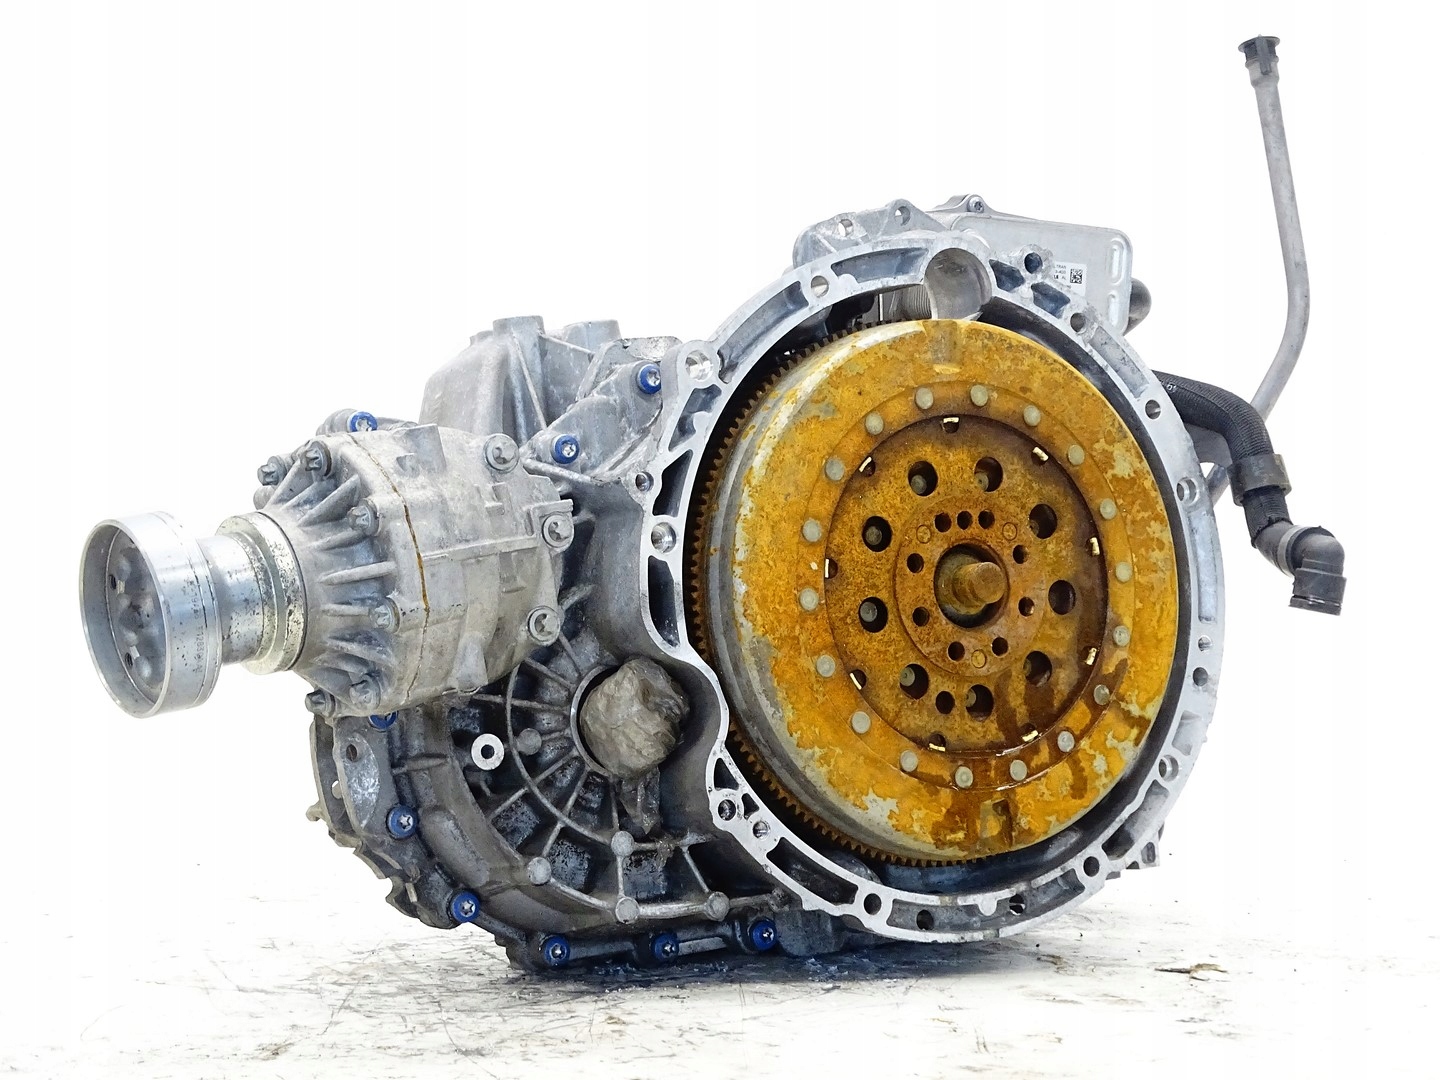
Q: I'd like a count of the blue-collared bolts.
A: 9